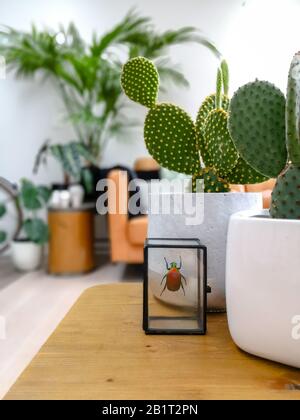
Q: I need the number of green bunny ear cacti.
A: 2